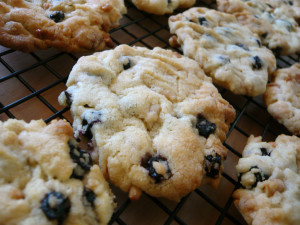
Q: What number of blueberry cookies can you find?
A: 8